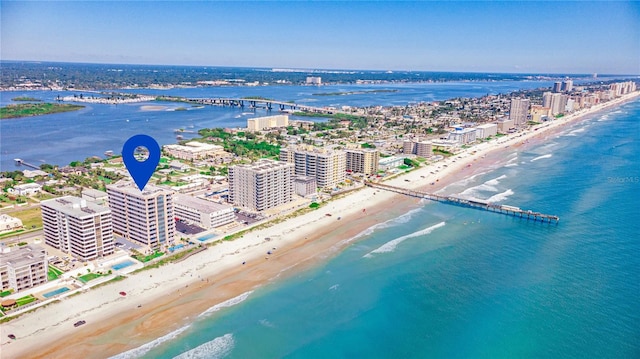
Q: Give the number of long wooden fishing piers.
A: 1